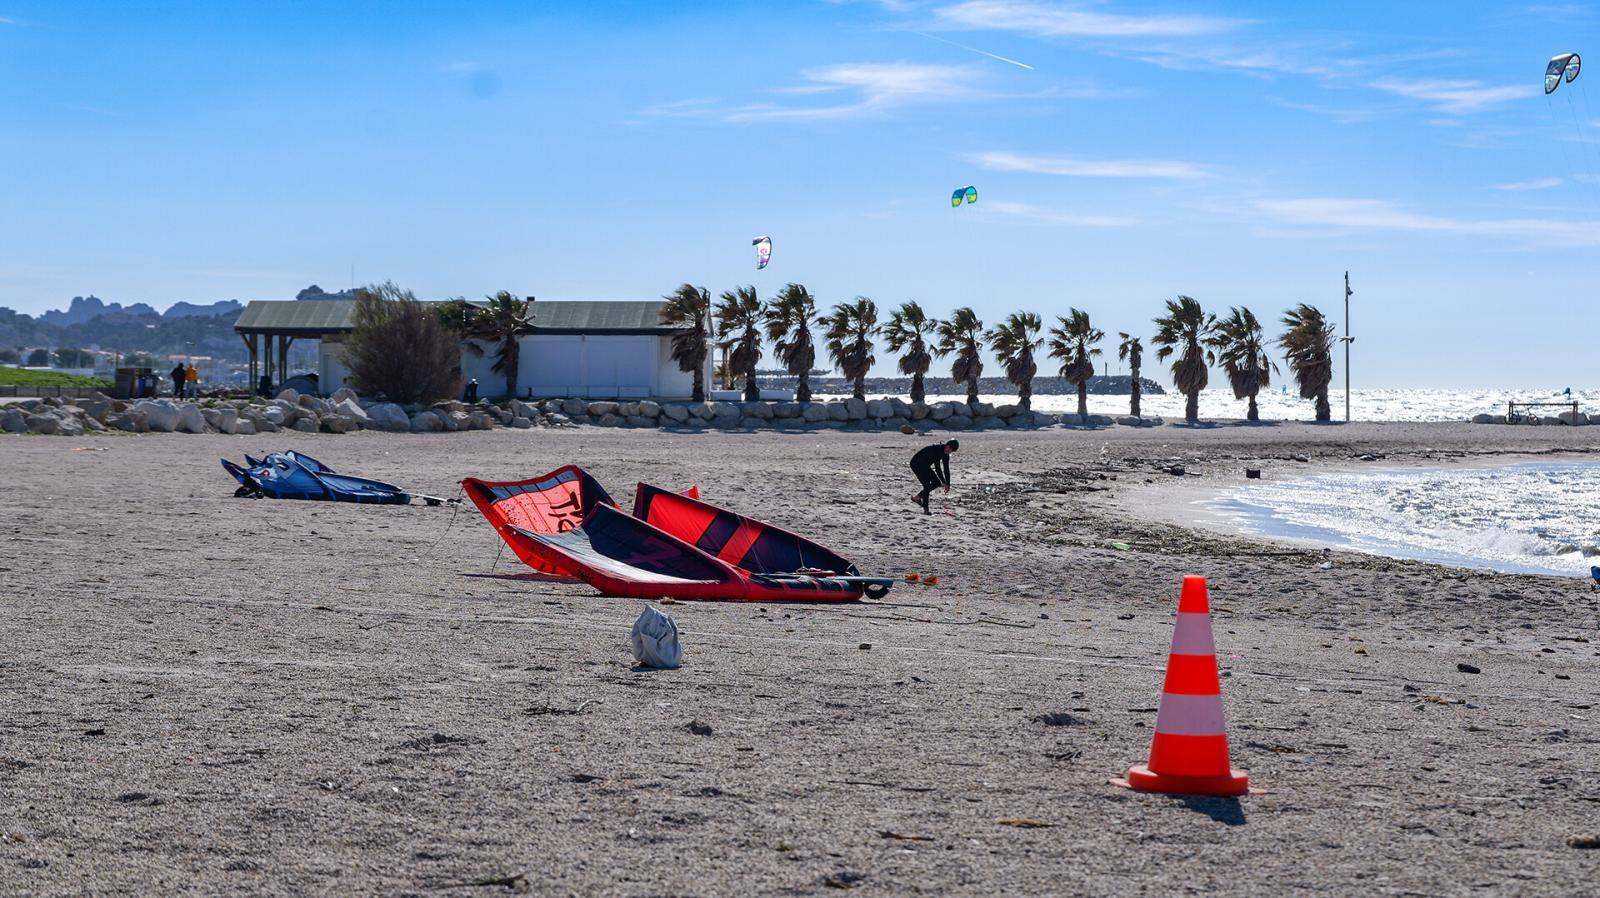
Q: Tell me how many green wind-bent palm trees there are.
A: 13